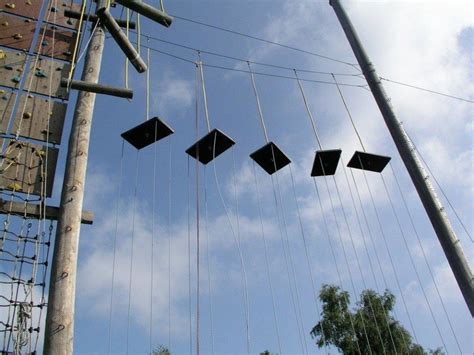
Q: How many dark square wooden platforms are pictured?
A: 5